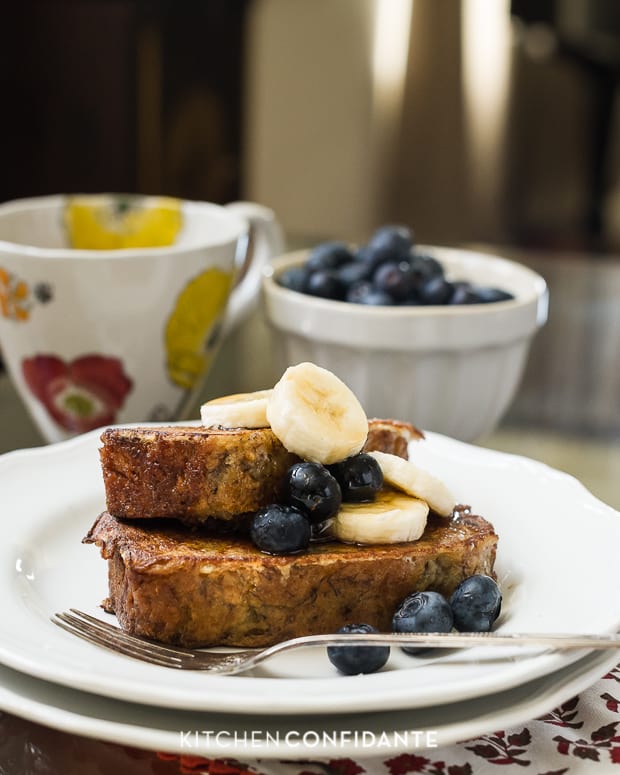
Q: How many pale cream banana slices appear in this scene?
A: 4